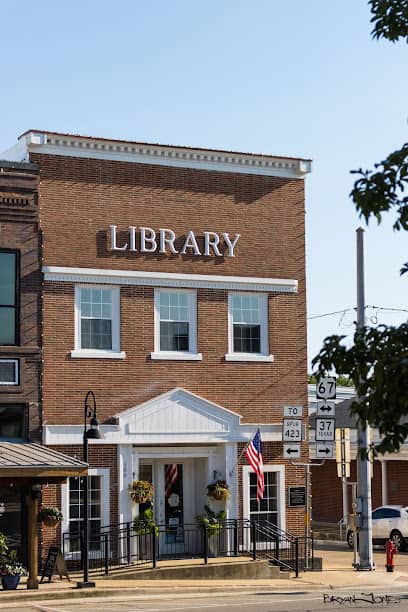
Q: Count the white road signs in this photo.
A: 7